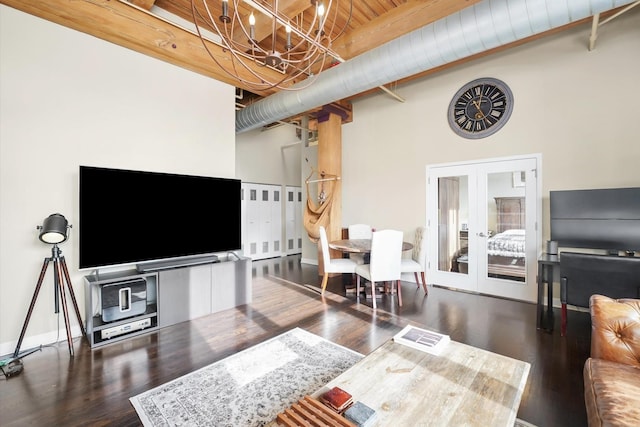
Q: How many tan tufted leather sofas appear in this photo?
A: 1